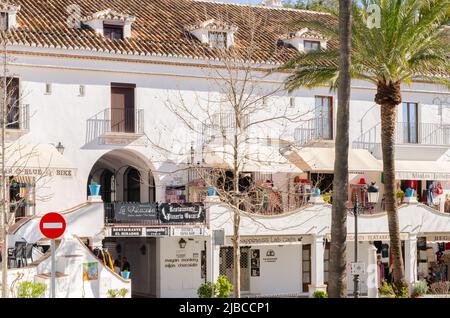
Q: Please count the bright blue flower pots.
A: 5